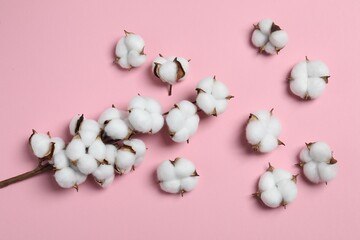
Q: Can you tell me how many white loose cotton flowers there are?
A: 8